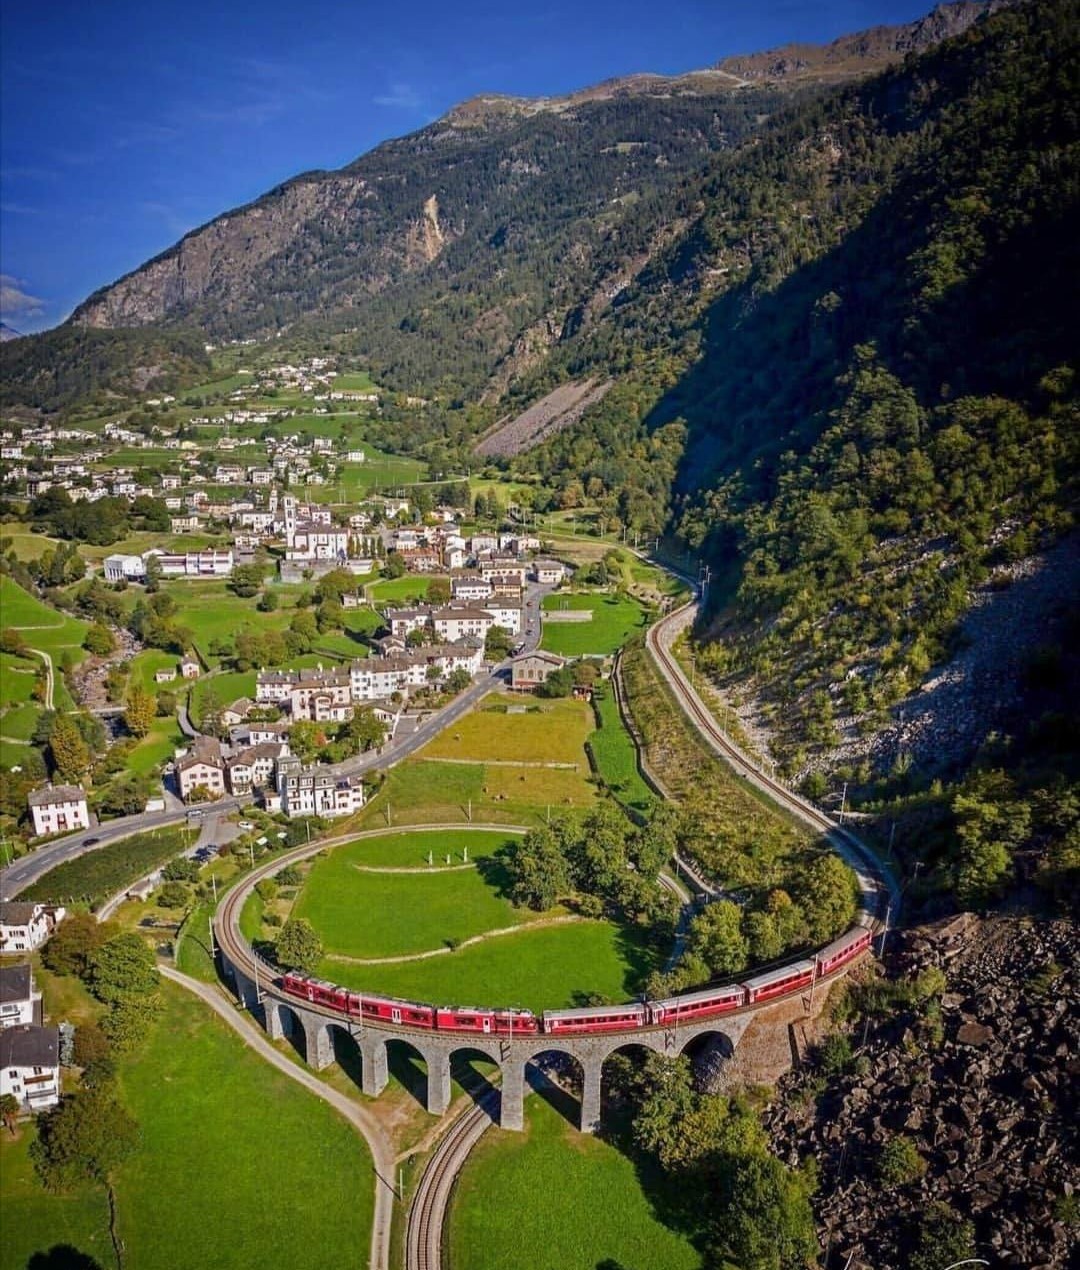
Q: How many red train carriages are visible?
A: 7